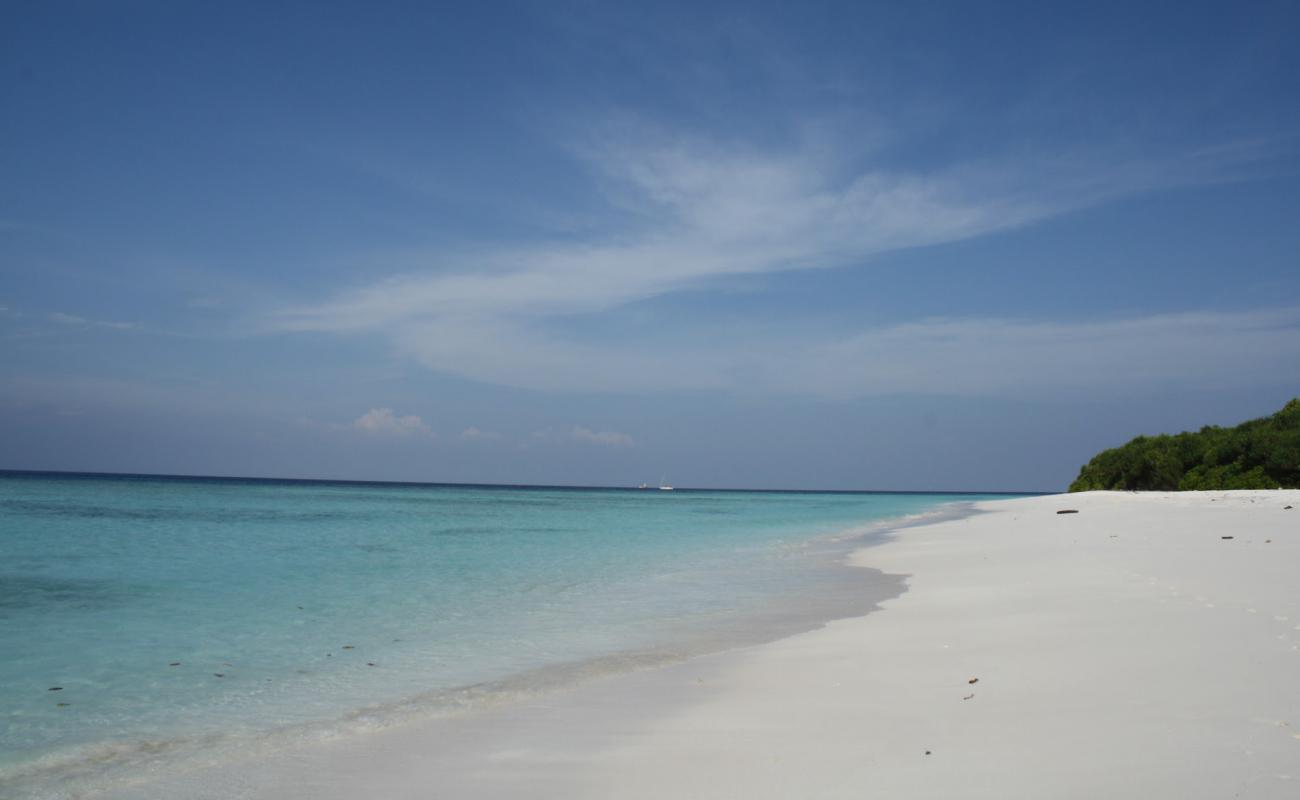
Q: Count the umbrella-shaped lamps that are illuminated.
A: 0